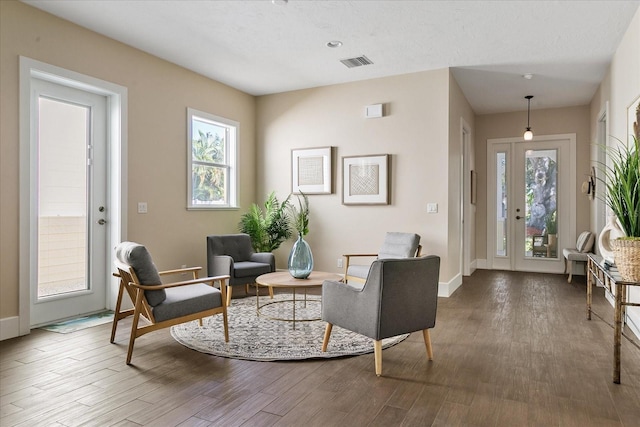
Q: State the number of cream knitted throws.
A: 0